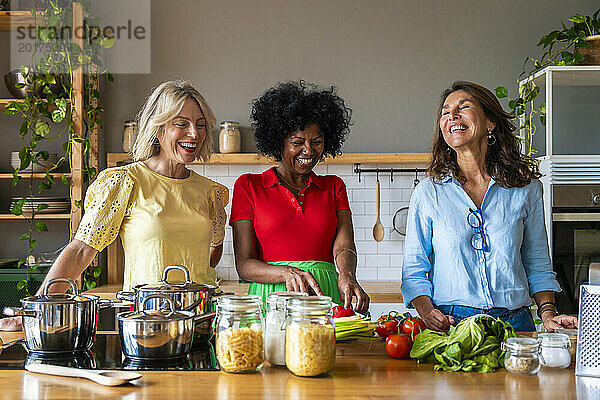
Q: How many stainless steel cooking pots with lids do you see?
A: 3